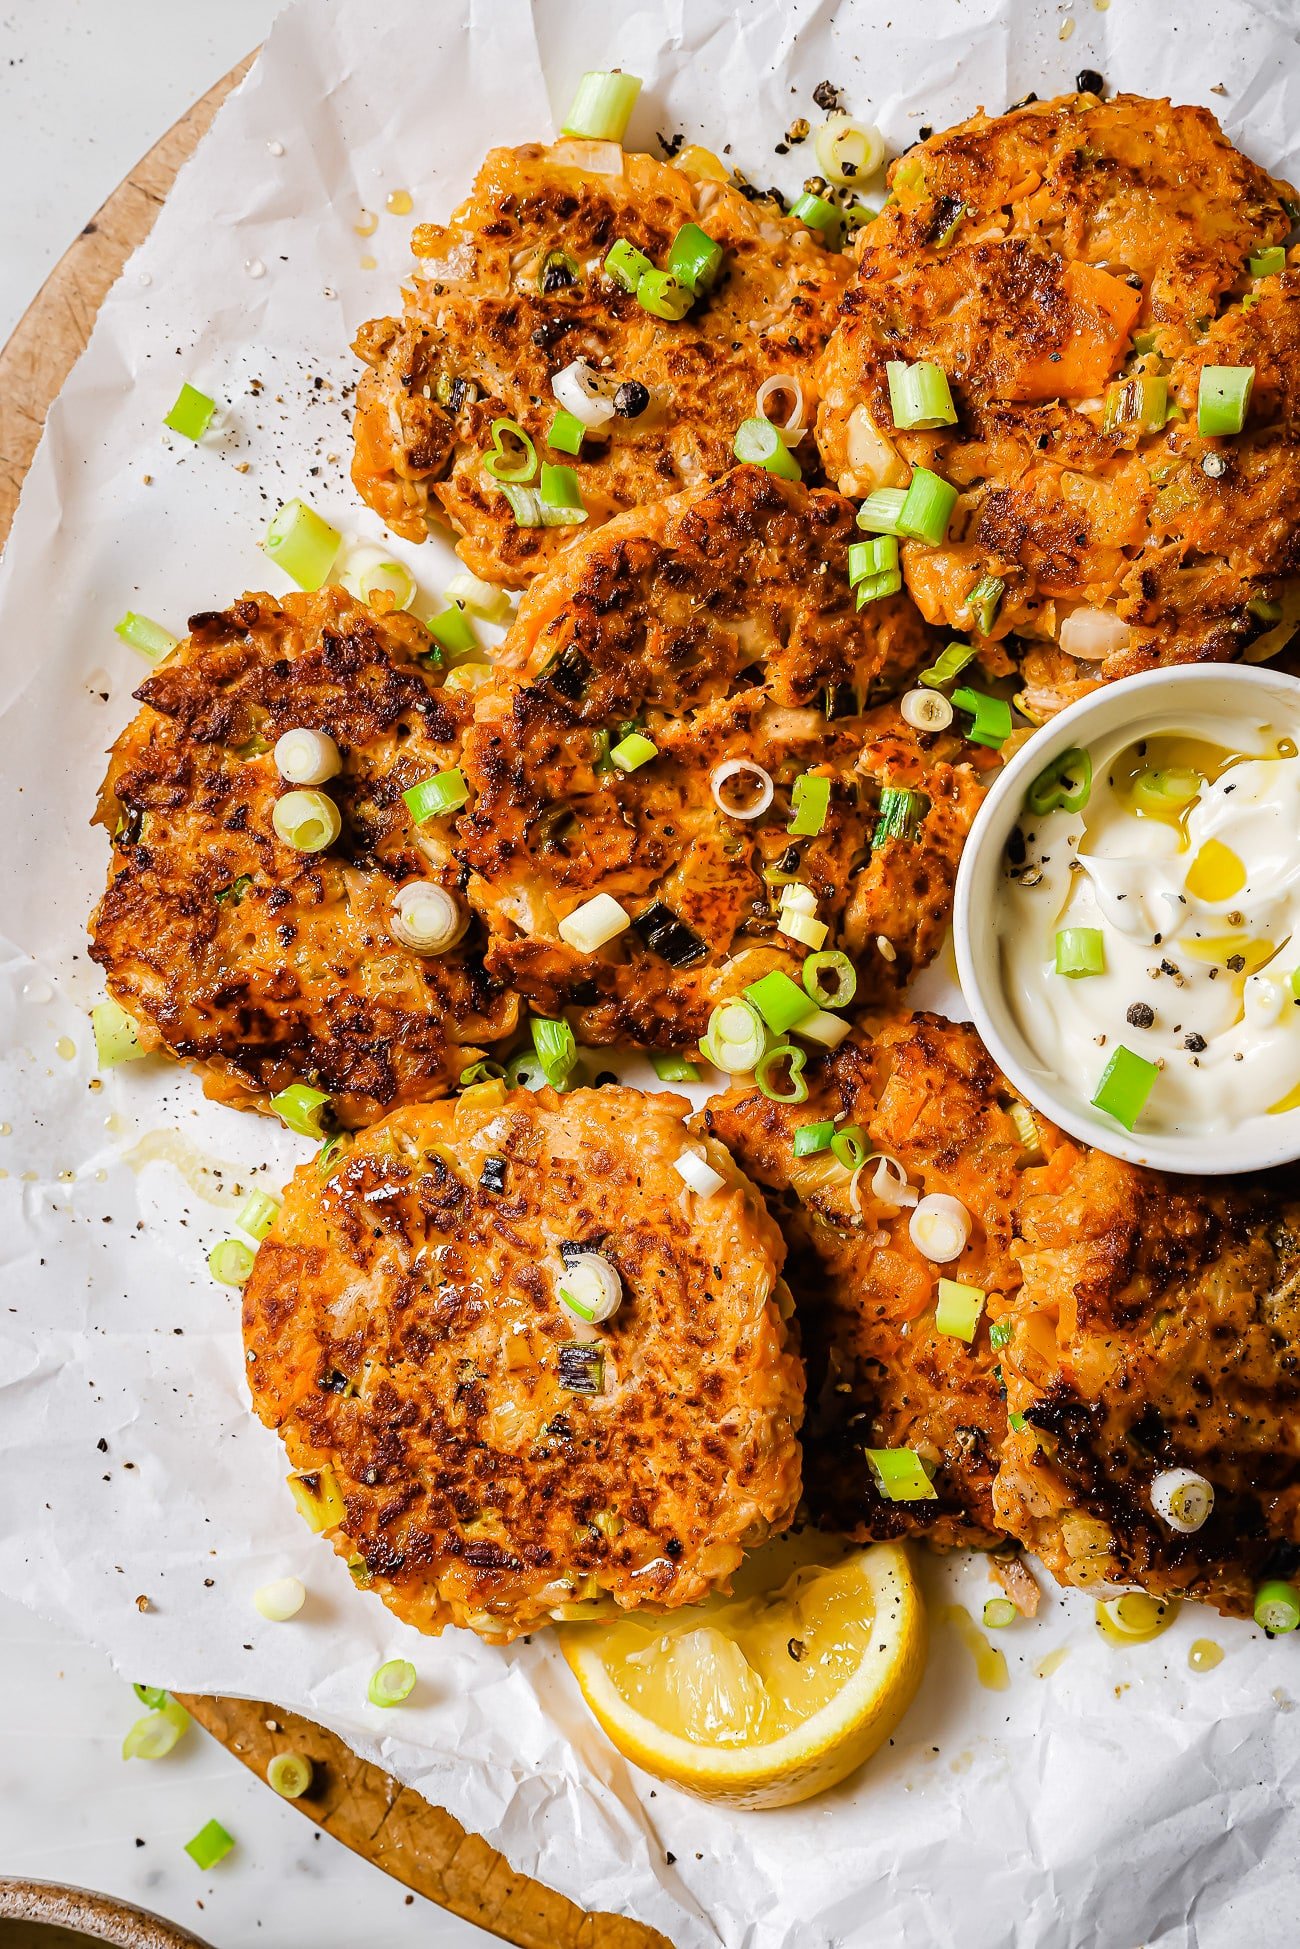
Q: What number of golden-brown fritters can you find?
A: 7